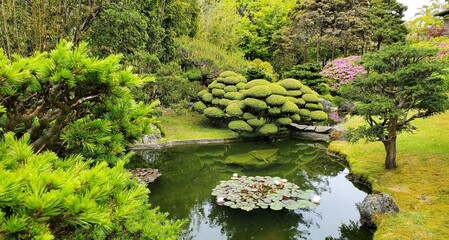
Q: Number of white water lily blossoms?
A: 5